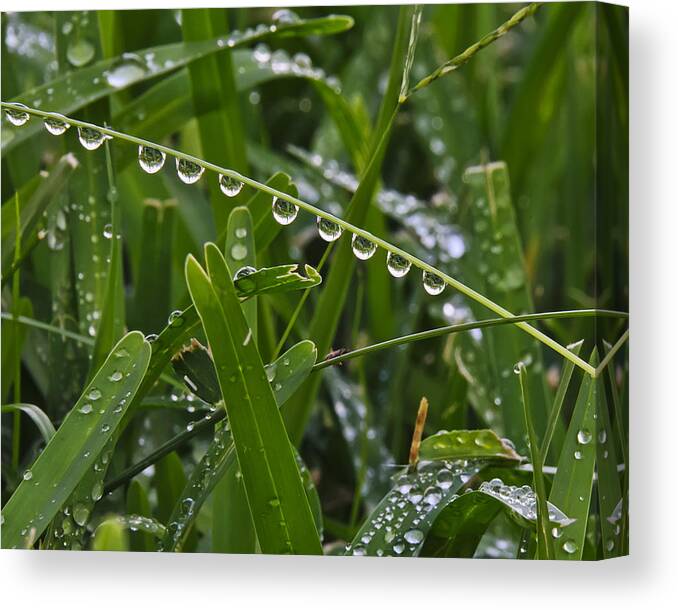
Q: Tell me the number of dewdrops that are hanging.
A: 11